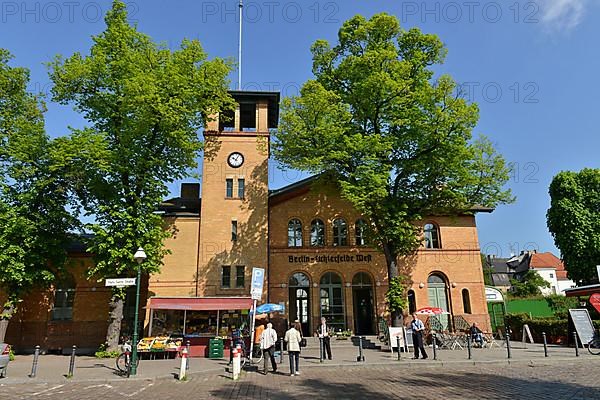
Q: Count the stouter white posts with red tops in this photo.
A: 3